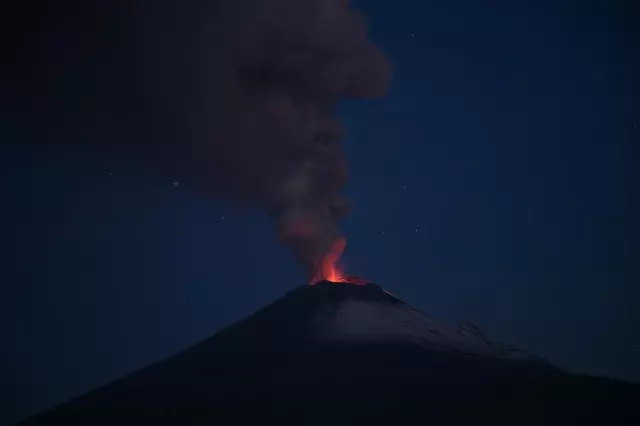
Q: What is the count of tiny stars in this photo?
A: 8